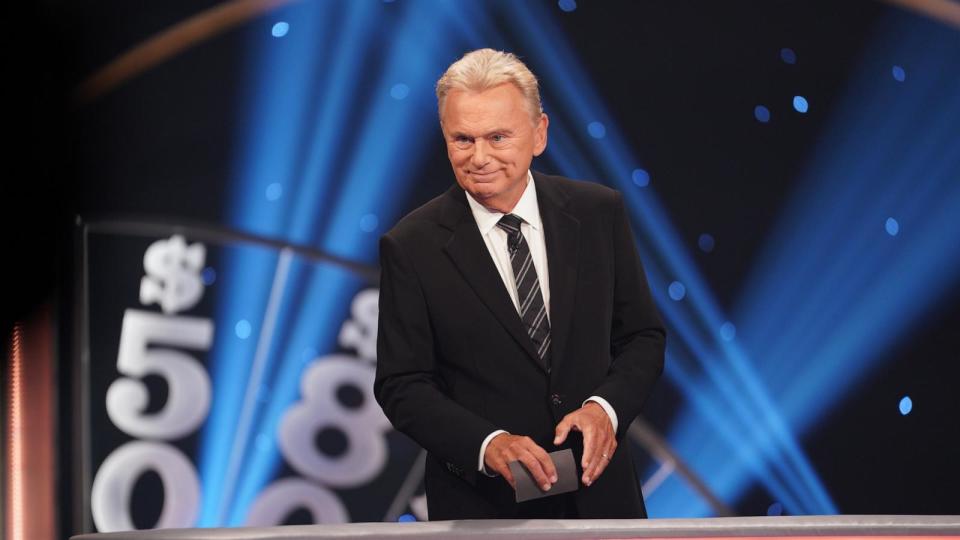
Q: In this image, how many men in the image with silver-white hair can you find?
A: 1